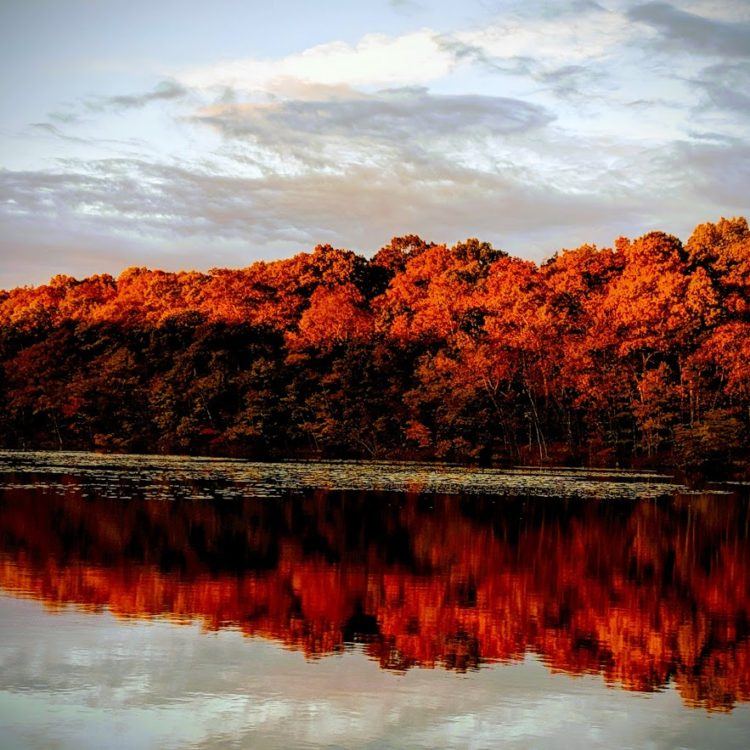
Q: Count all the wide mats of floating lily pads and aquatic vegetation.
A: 1